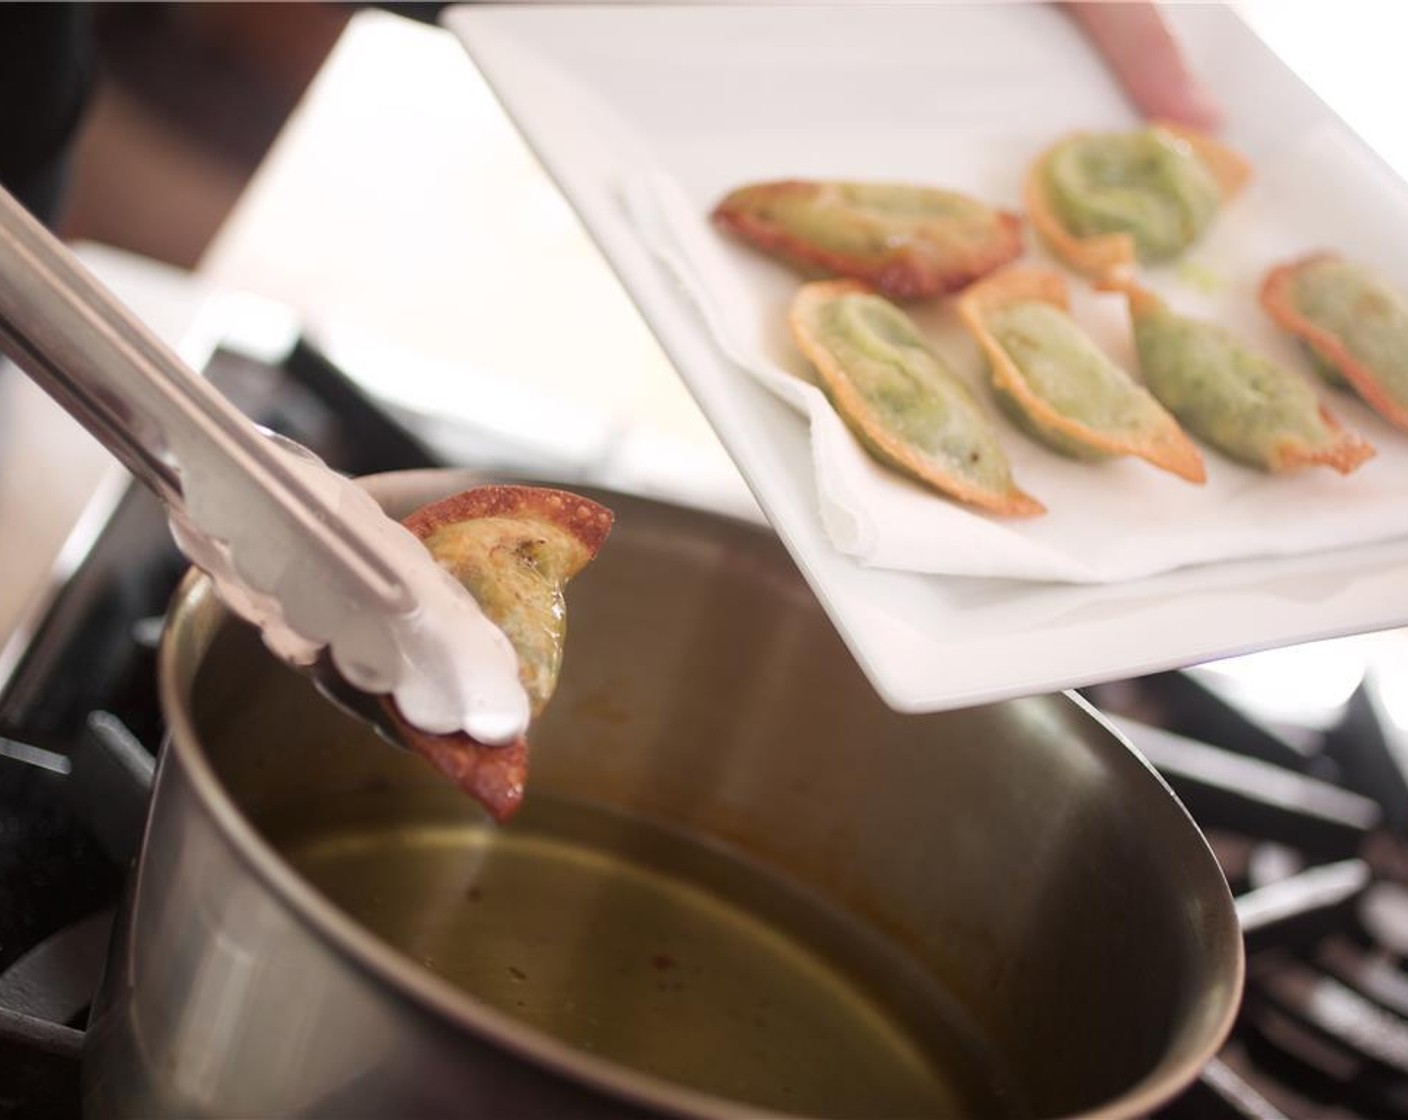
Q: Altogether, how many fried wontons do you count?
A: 7